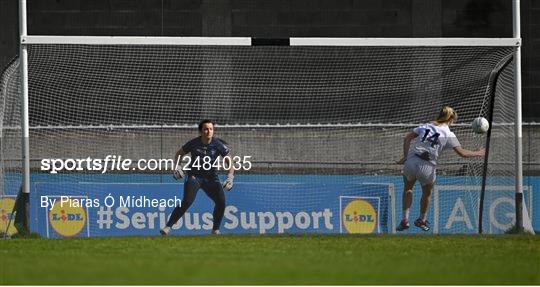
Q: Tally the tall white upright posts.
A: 2